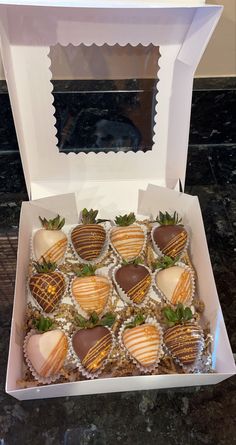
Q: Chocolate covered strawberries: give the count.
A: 12